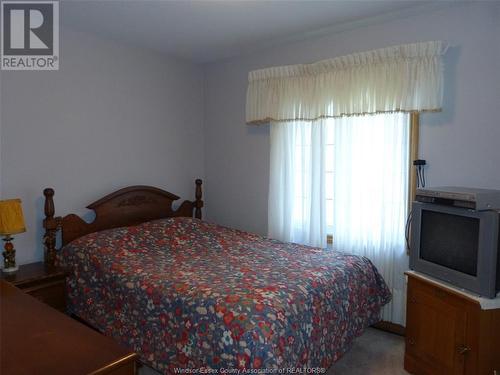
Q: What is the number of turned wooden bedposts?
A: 2